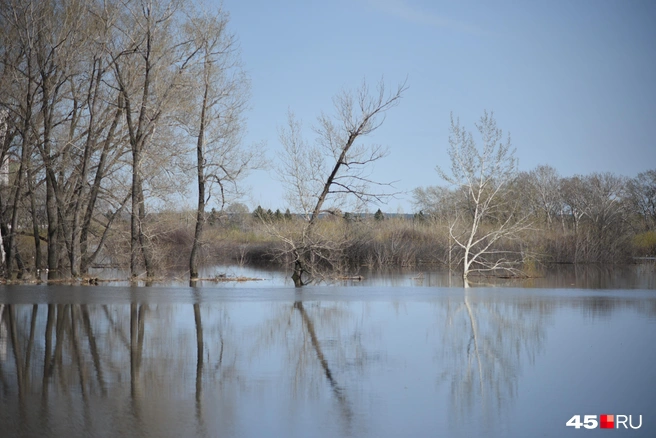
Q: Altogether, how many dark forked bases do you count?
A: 1